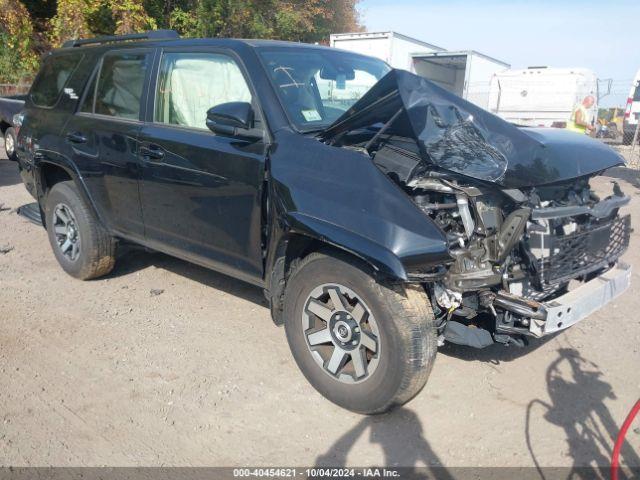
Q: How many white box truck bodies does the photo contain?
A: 2